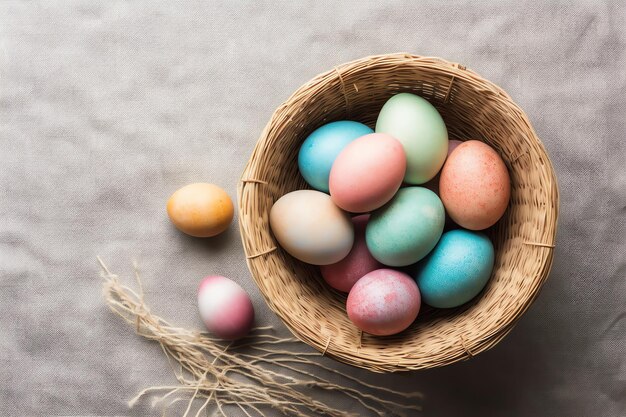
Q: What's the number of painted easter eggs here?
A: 12